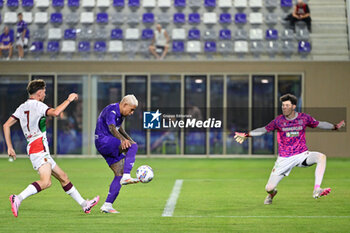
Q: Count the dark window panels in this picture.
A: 11